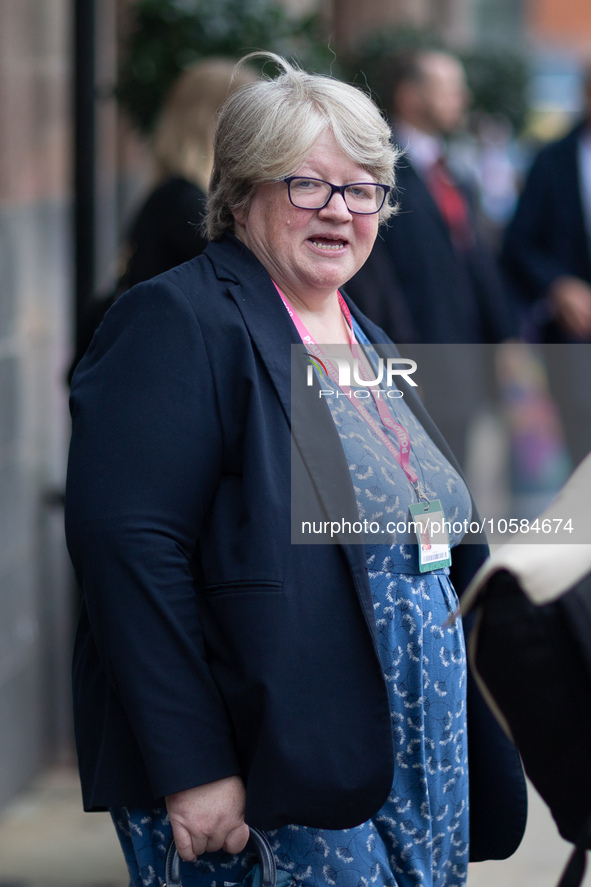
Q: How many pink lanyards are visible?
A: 1